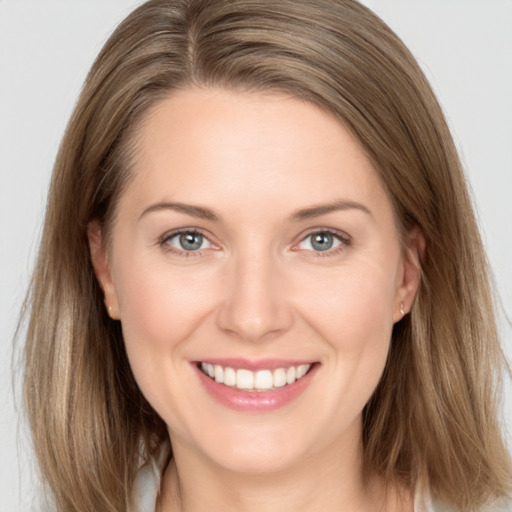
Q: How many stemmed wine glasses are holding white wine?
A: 0